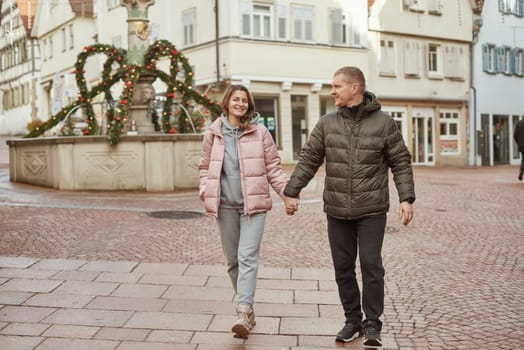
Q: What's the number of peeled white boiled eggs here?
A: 0